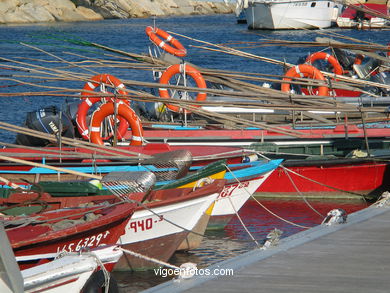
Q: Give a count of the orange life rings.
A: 7